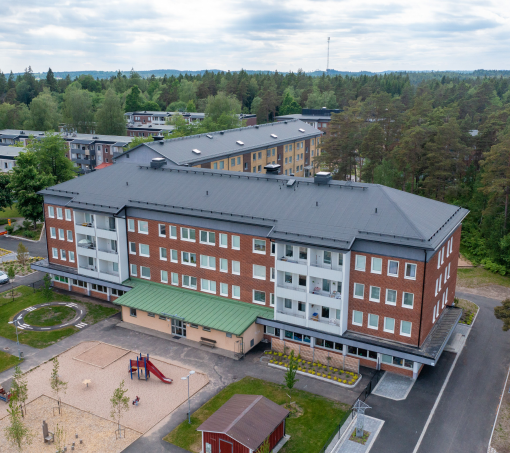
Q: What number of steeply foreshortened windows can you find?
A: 12